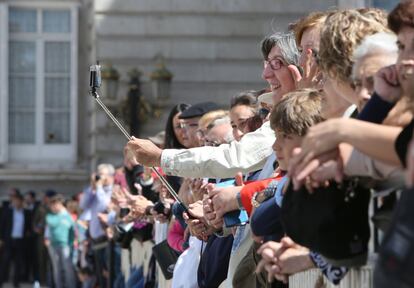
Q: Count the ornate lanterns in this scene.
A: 2